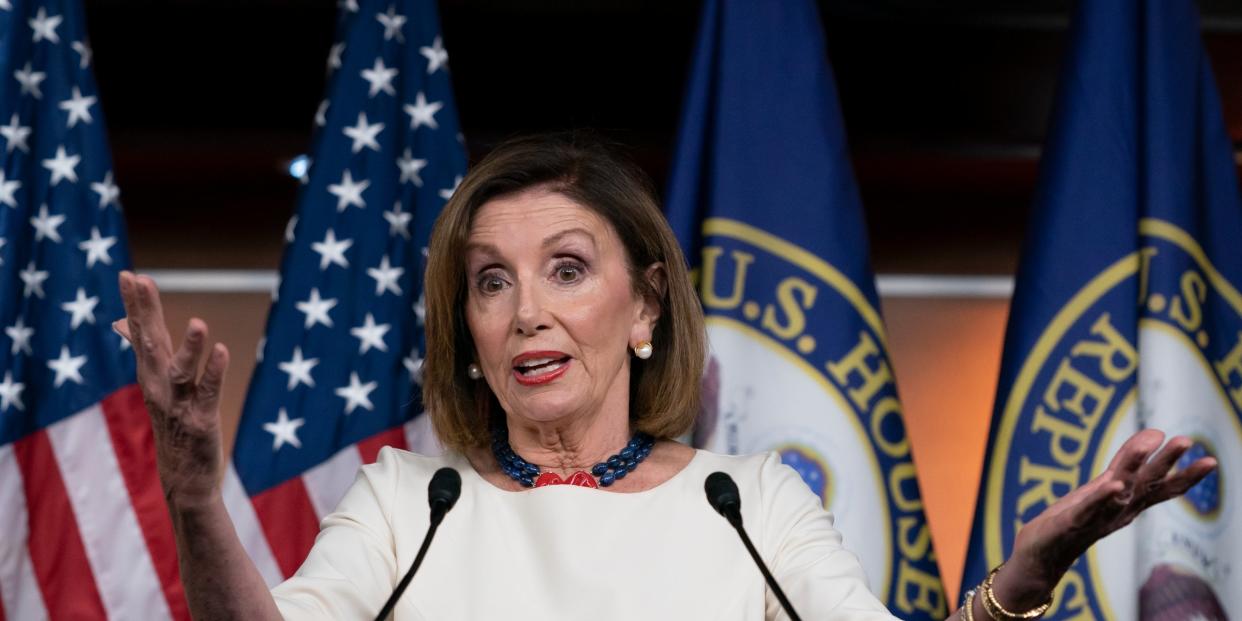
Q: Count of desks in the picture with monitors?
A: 0